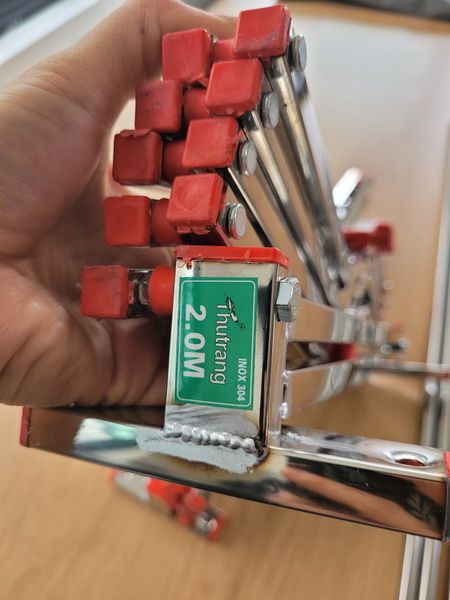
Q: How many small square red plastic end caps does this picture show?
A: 9